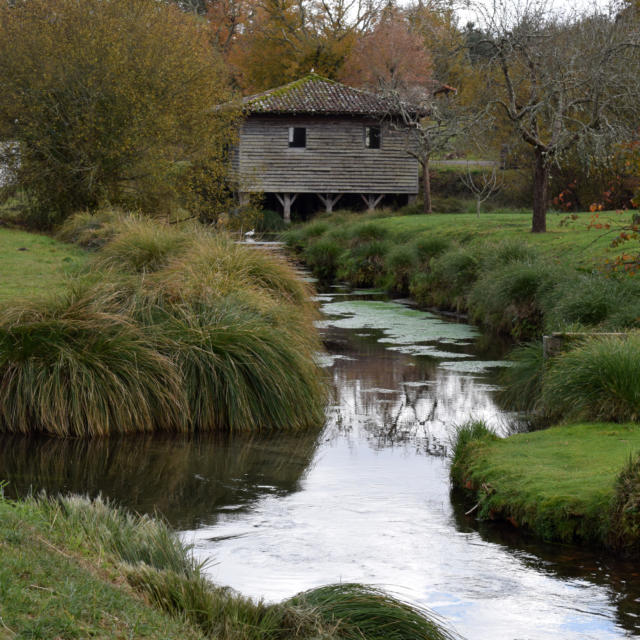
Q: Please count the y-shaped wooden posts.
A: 3